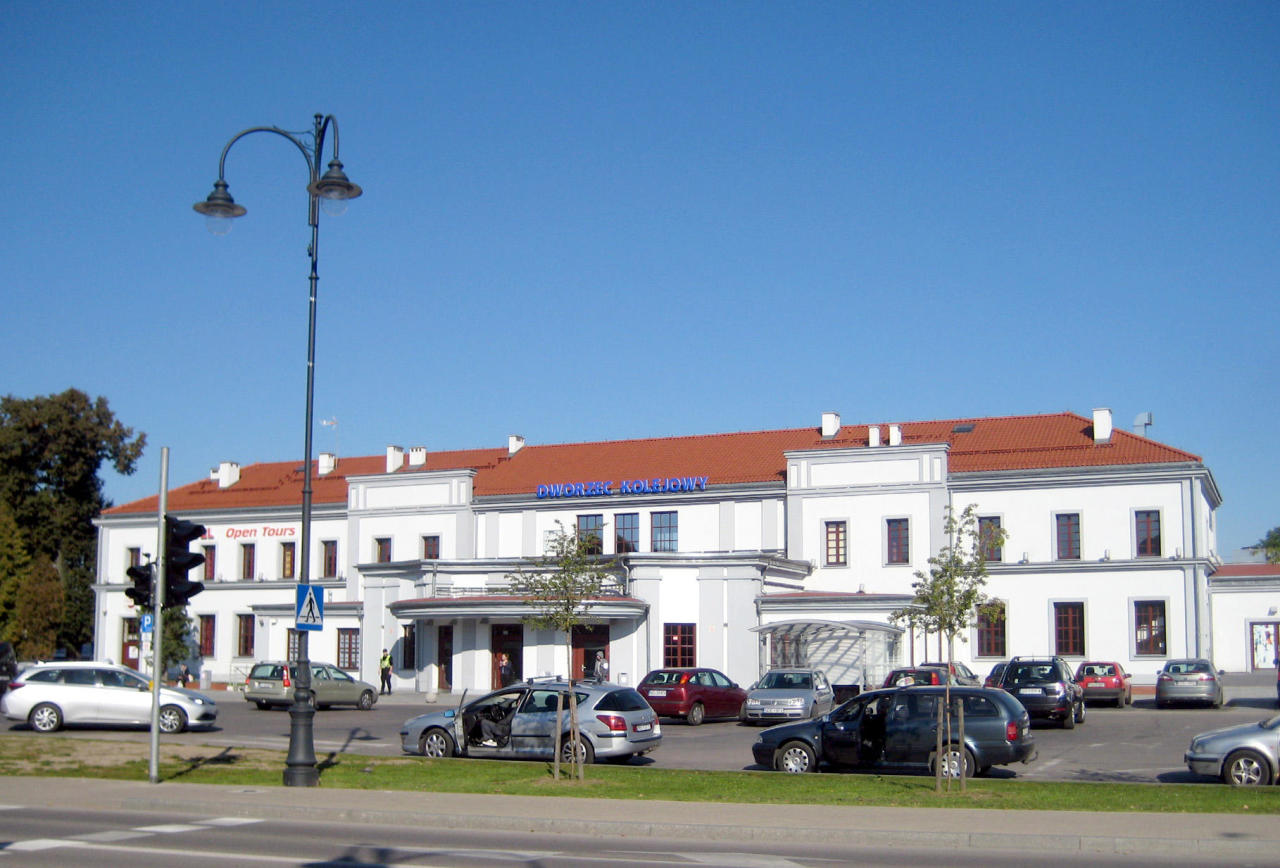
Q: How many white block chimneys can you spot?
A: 10